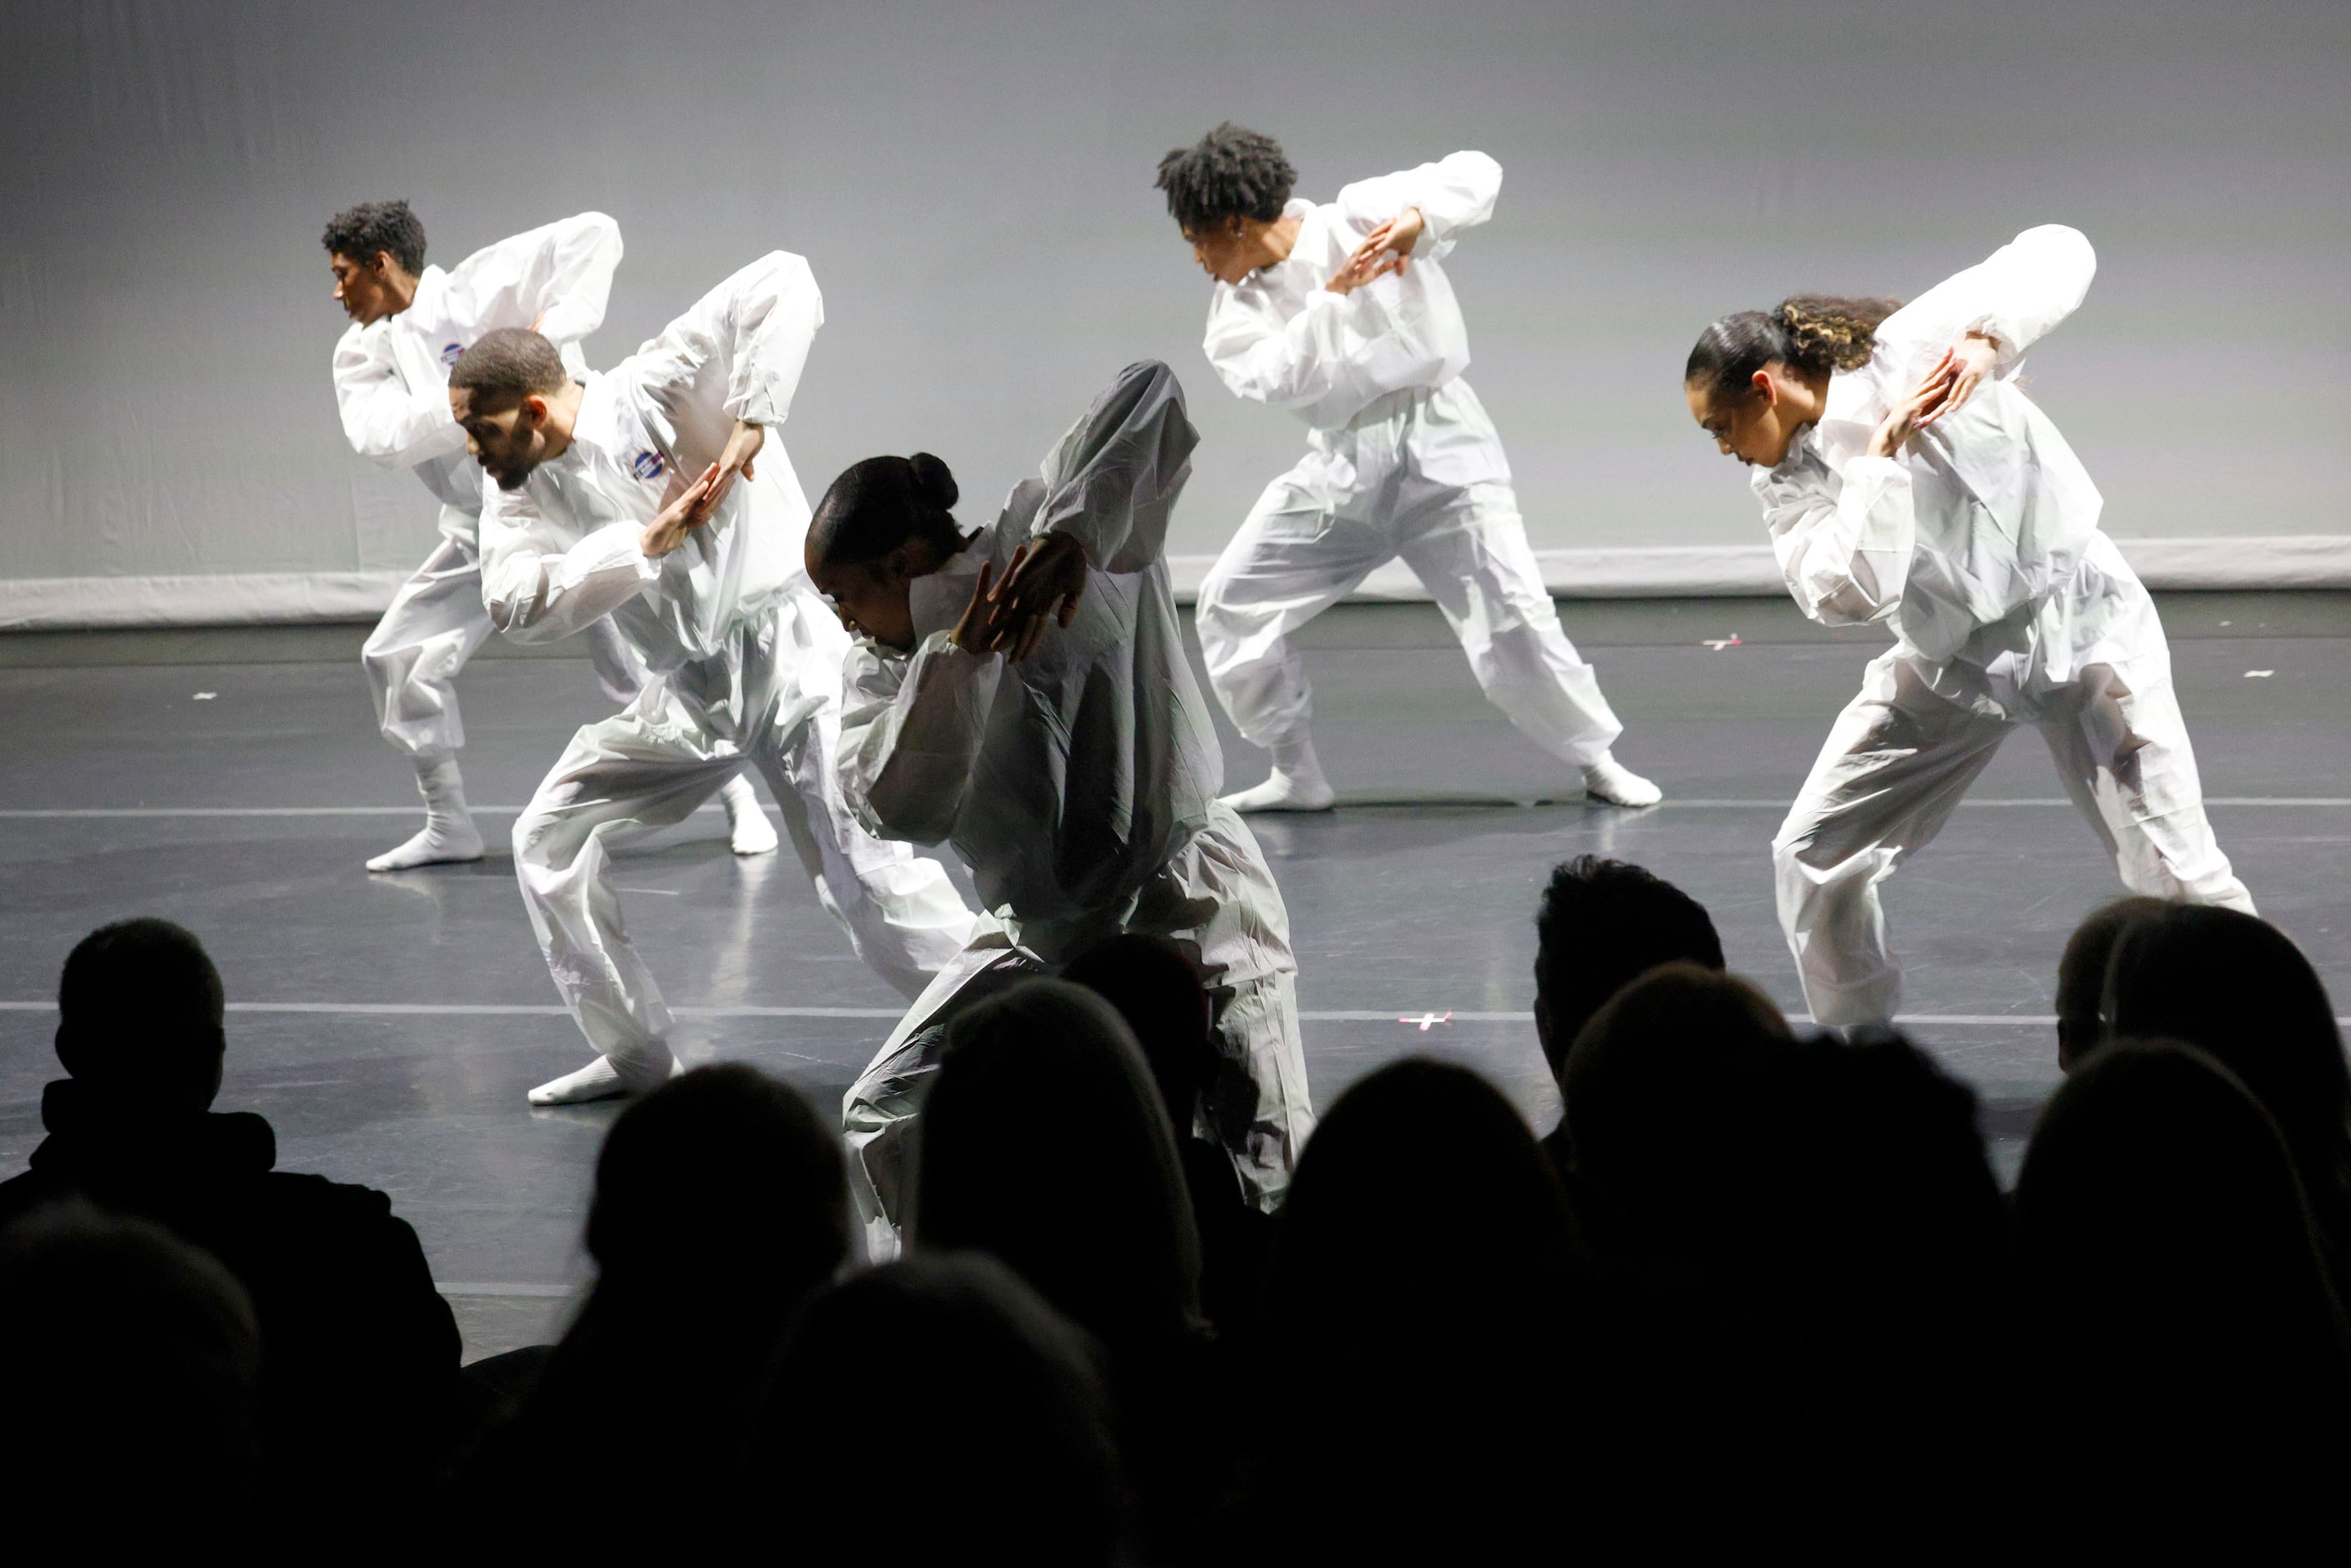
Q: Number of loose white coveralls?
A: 5